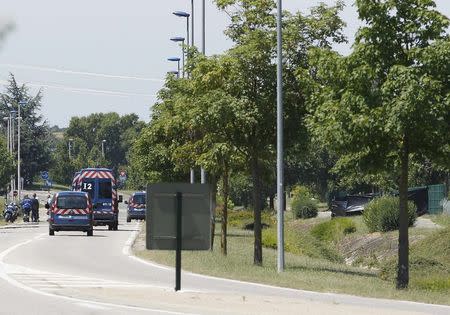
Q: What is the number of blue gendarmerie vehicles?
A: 3